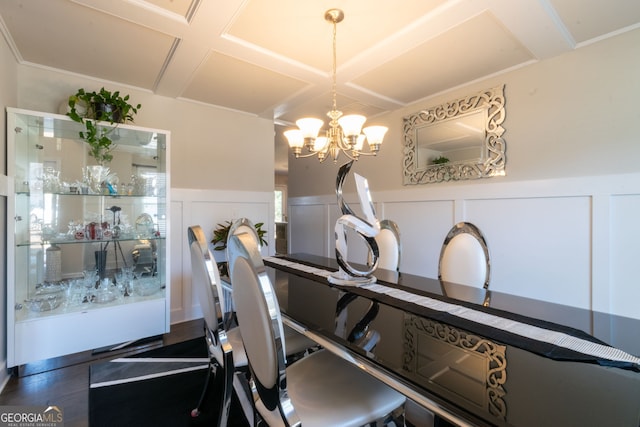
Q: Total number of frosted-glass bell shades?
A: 6